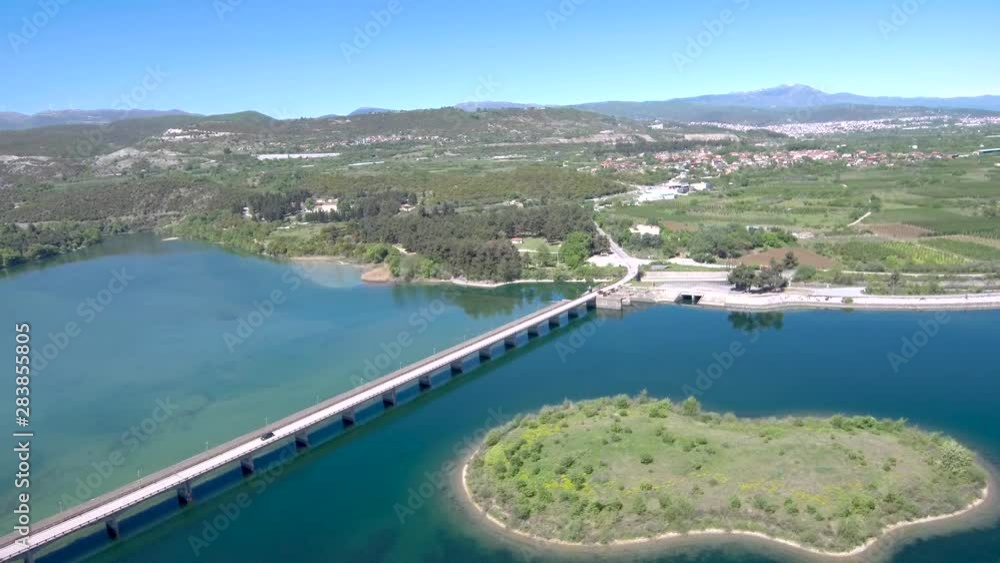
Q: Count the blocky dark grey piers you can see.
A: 15